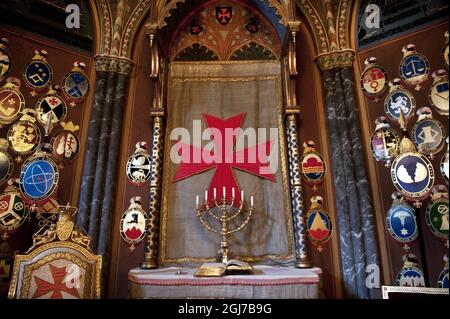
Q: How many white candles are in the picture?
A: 7